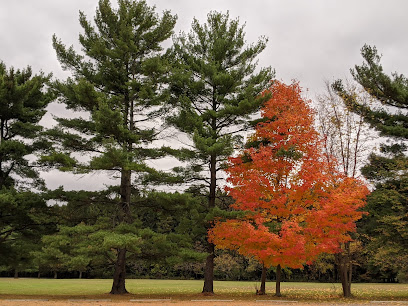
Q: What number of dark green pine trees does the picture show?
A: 4